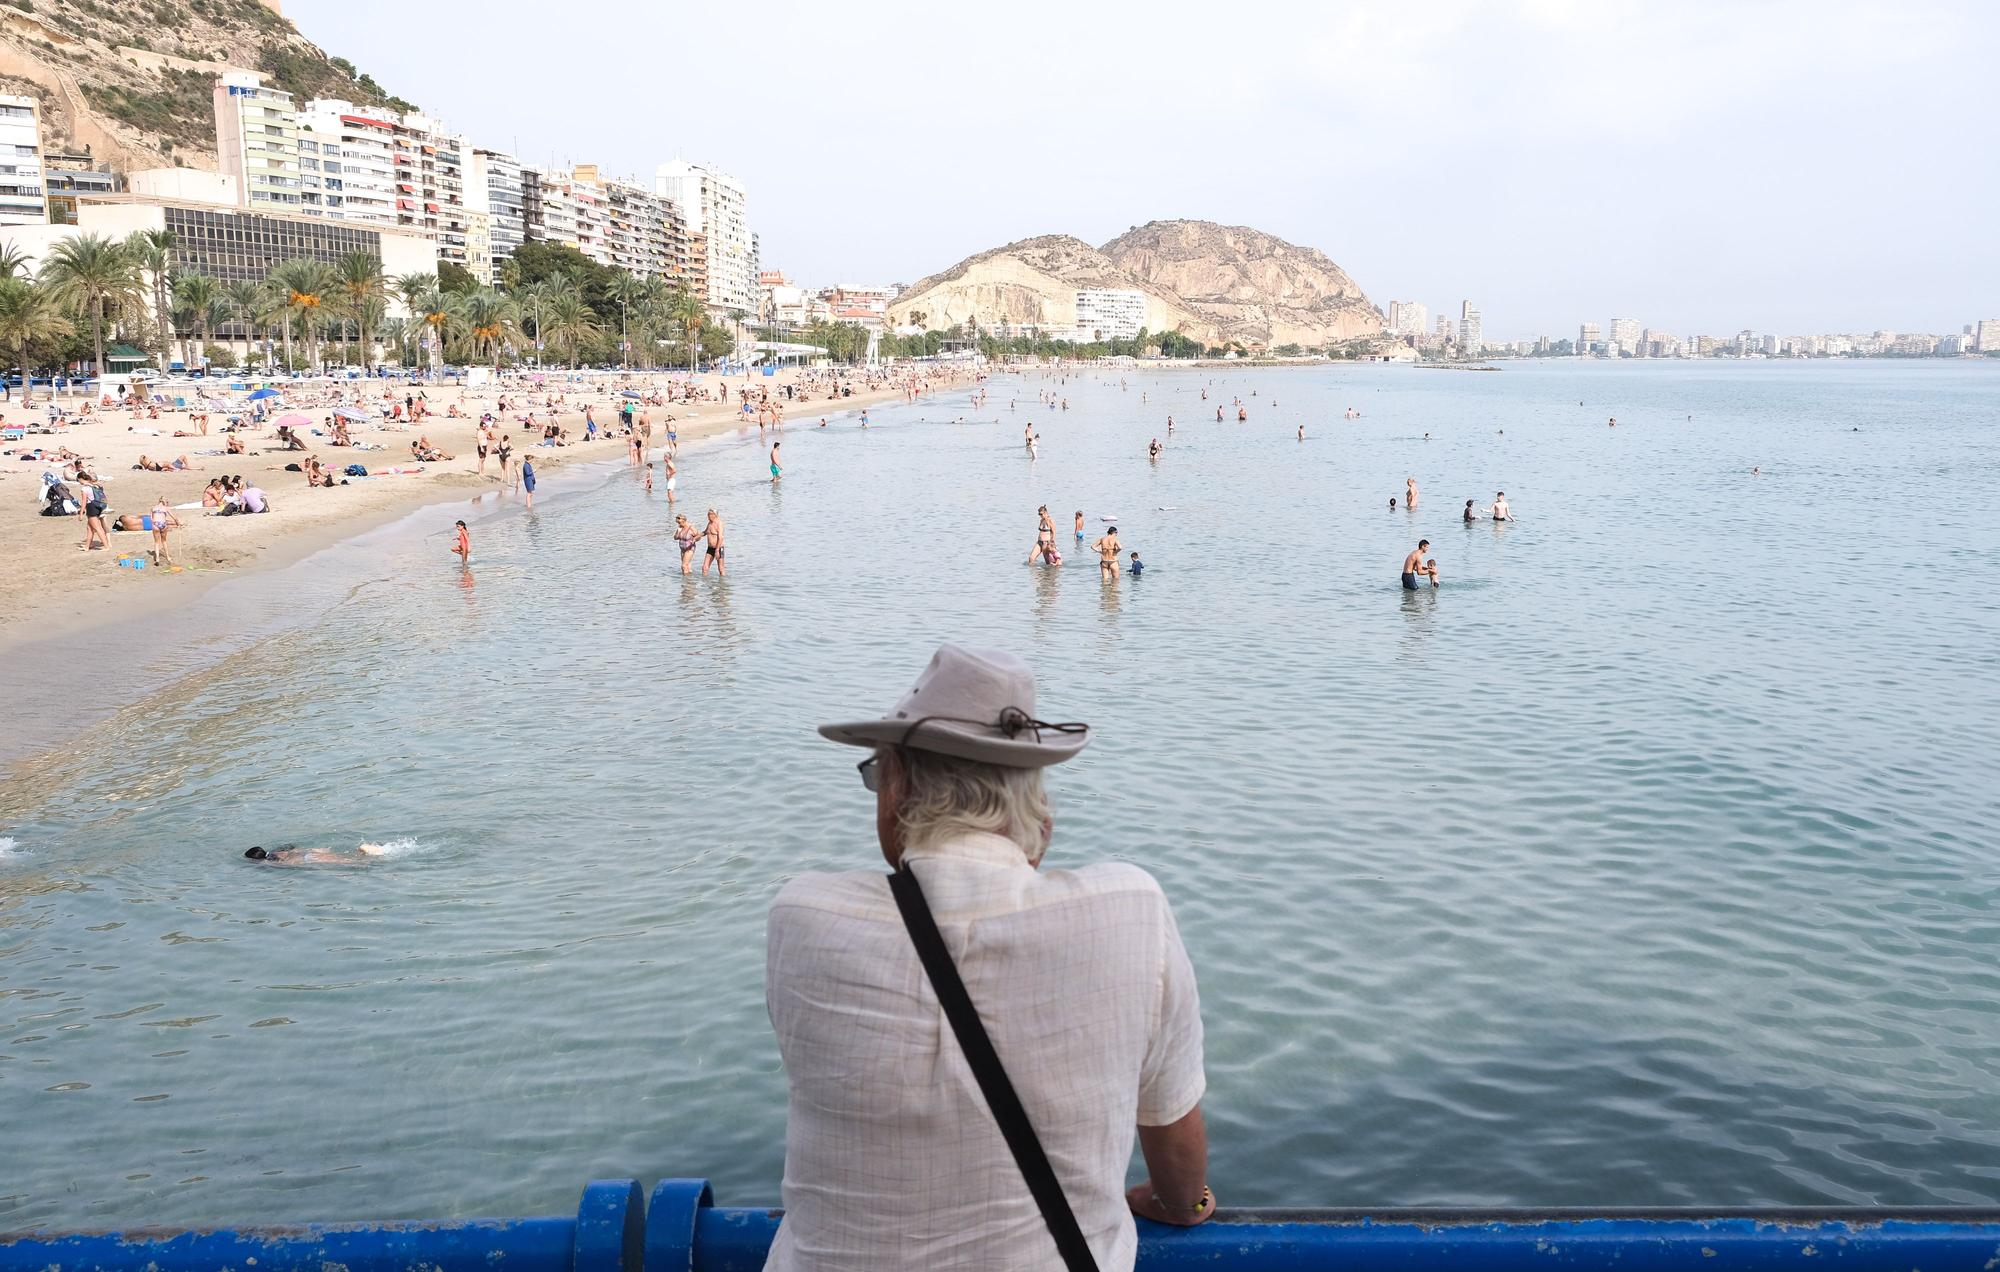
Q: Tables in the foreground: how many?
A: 0